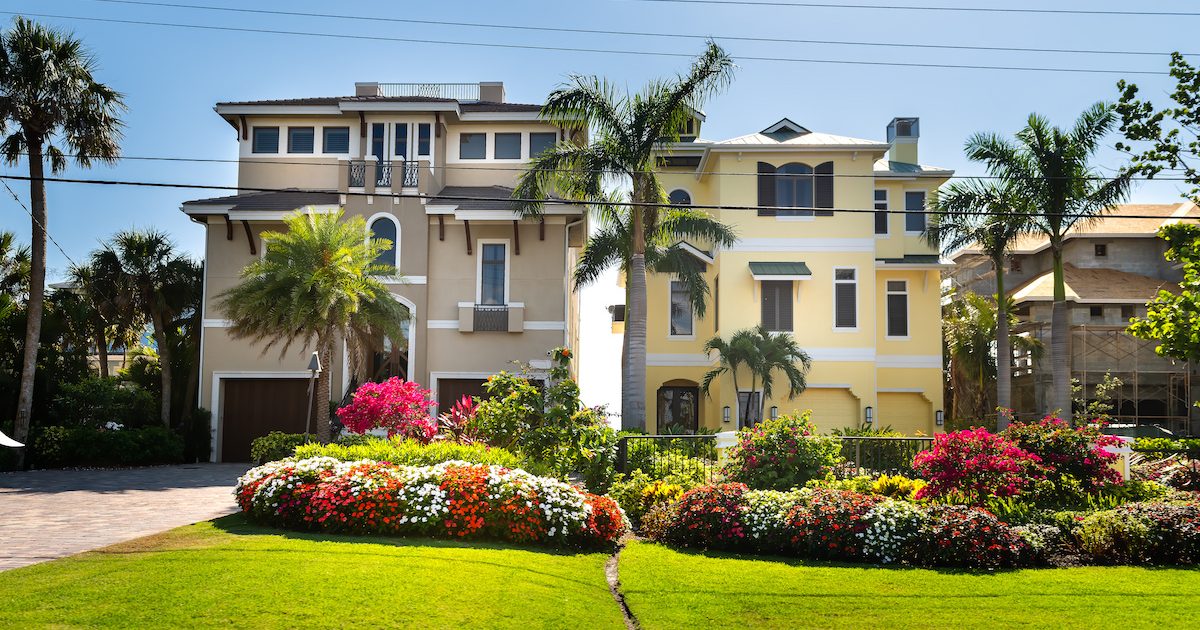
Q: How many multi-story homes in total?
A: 3